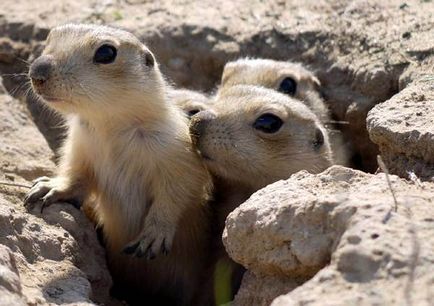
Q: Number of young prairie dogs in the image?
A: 4